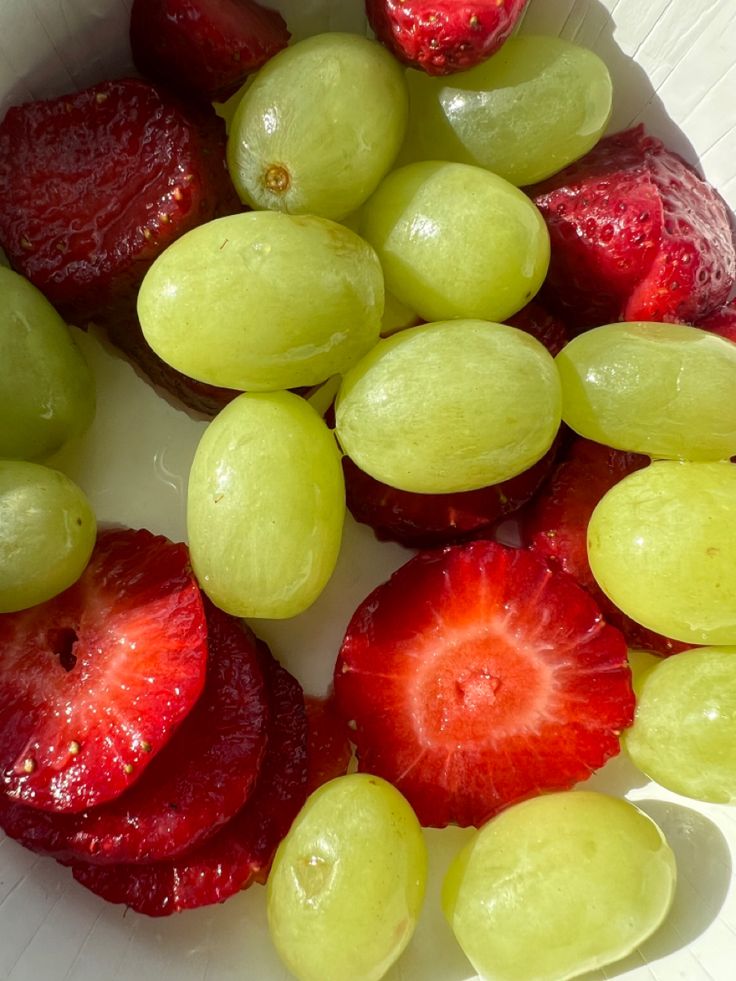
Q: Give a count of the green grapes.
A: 13